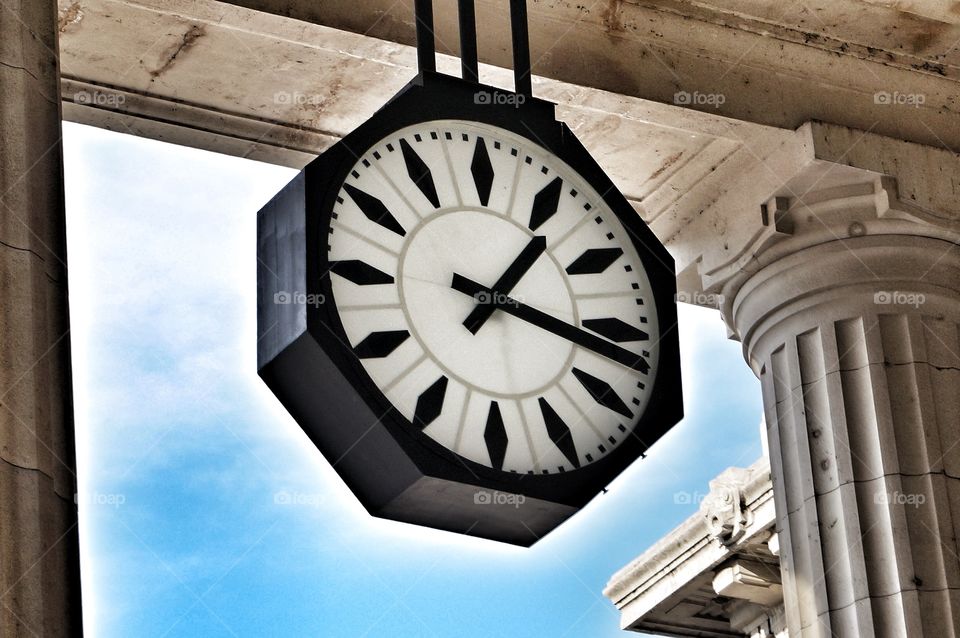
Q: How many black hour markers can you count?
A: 12